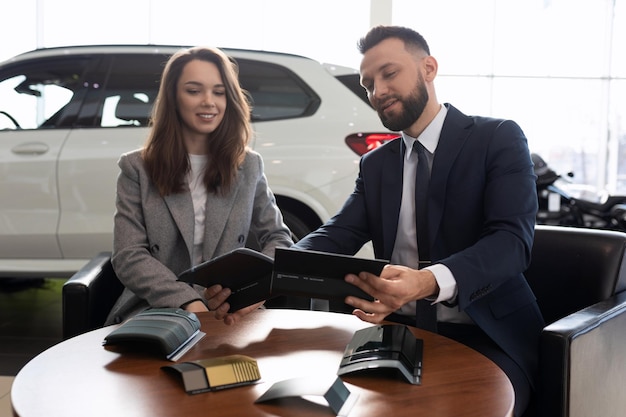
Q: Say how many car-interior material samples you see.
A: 4